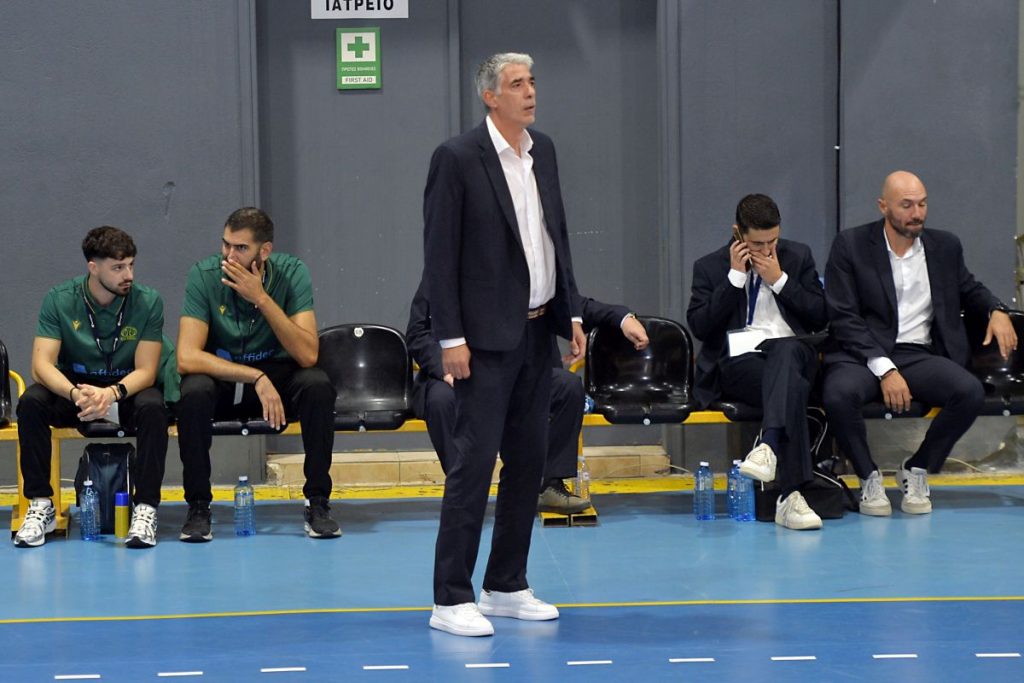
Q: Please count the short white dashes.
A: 10